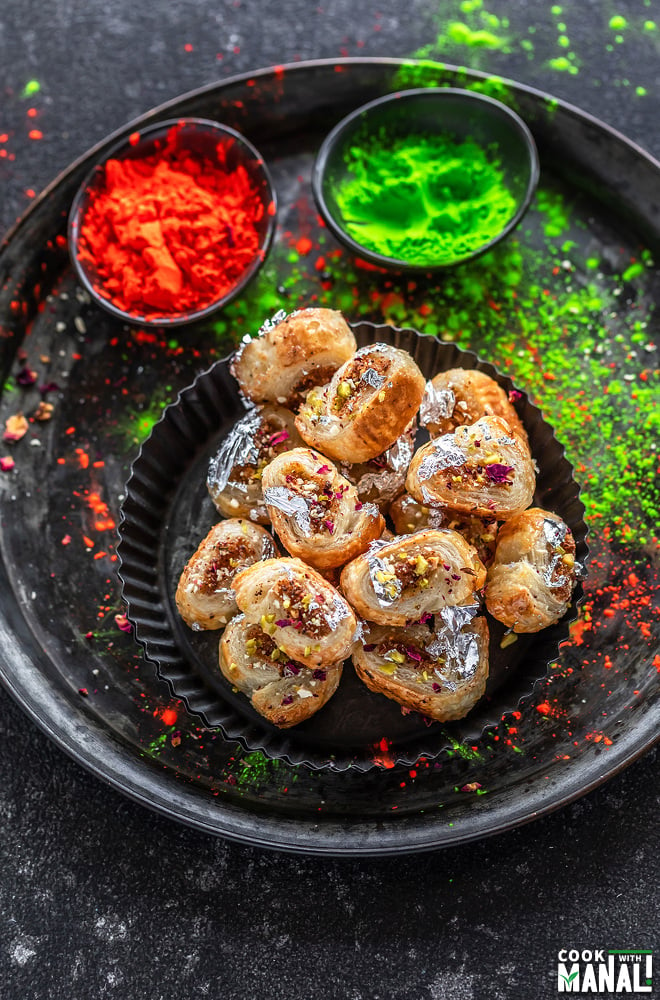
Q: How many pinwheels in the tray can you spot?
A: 14